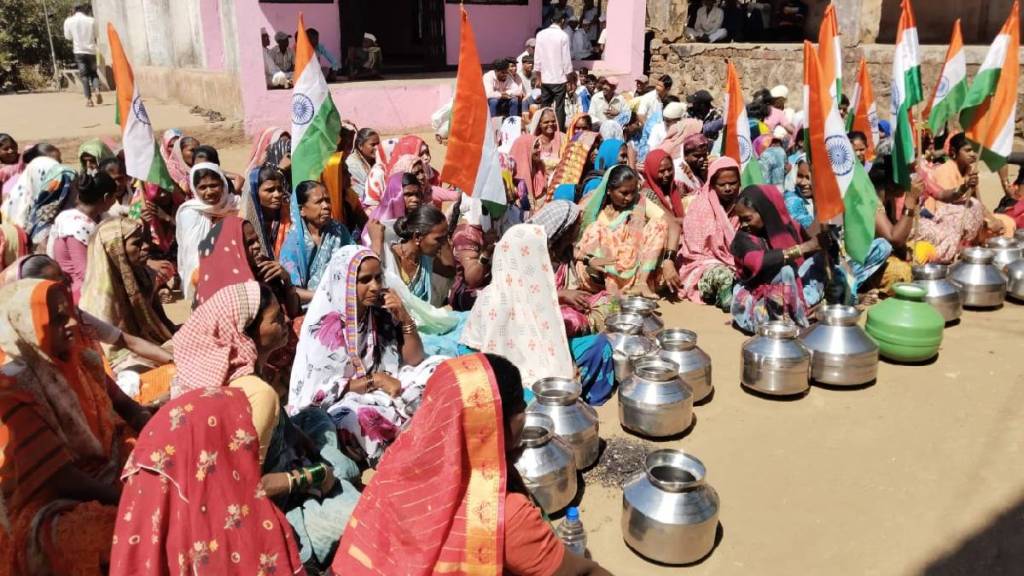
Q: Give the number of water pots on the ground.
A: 15